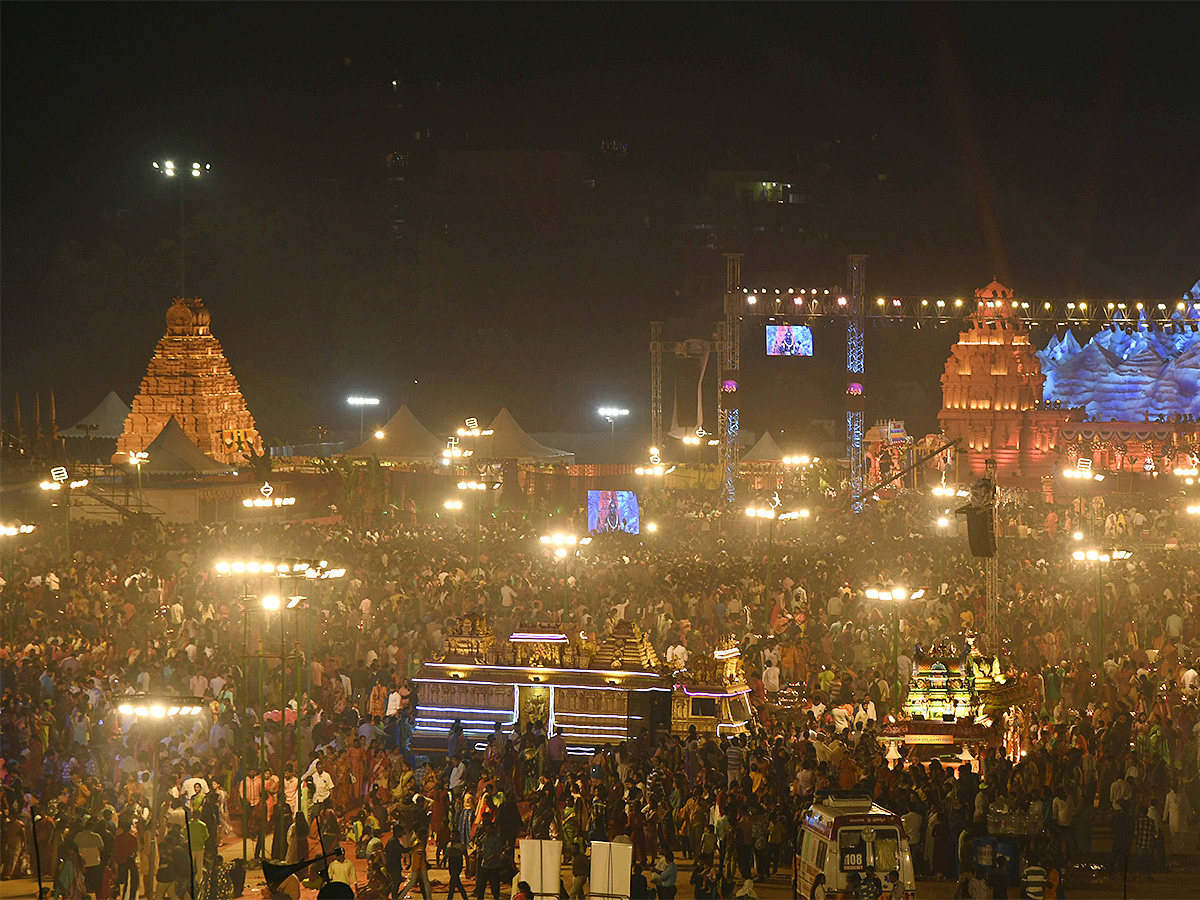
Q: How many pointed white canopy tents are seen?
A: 5